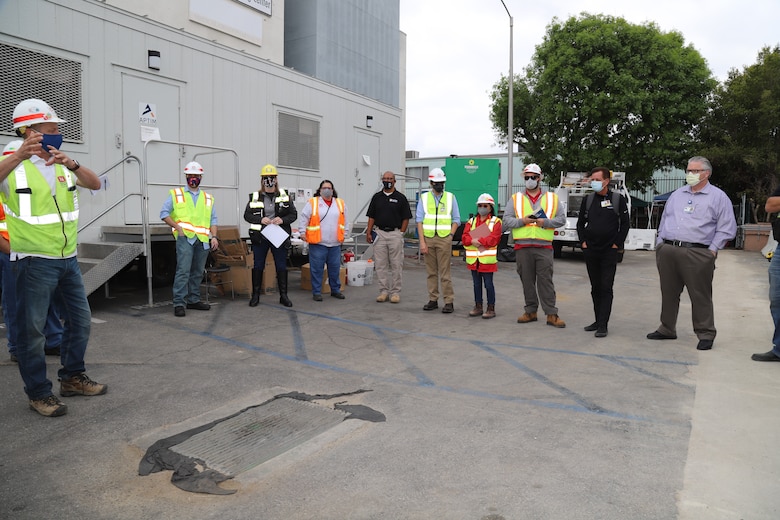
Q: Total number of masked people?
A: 10